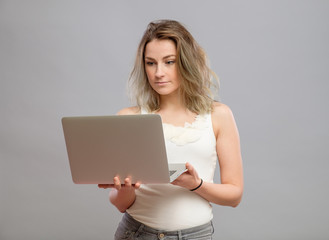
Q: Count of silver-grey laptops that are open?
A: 1